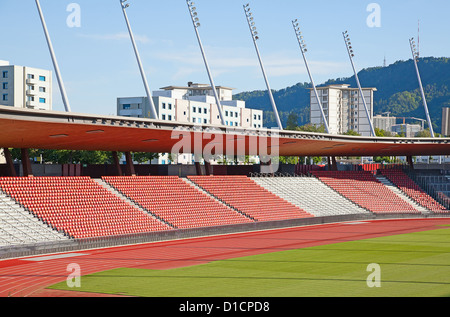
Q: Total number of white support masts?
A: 7